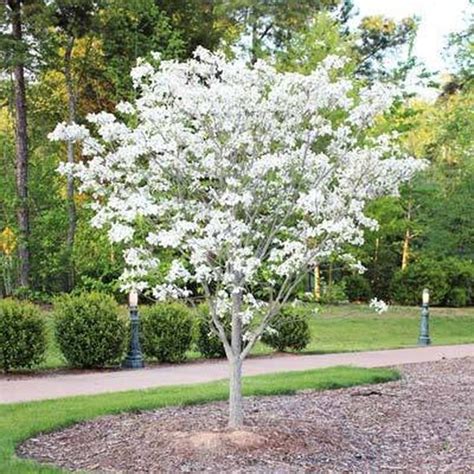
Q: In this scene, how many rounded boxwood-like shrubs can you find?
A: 5